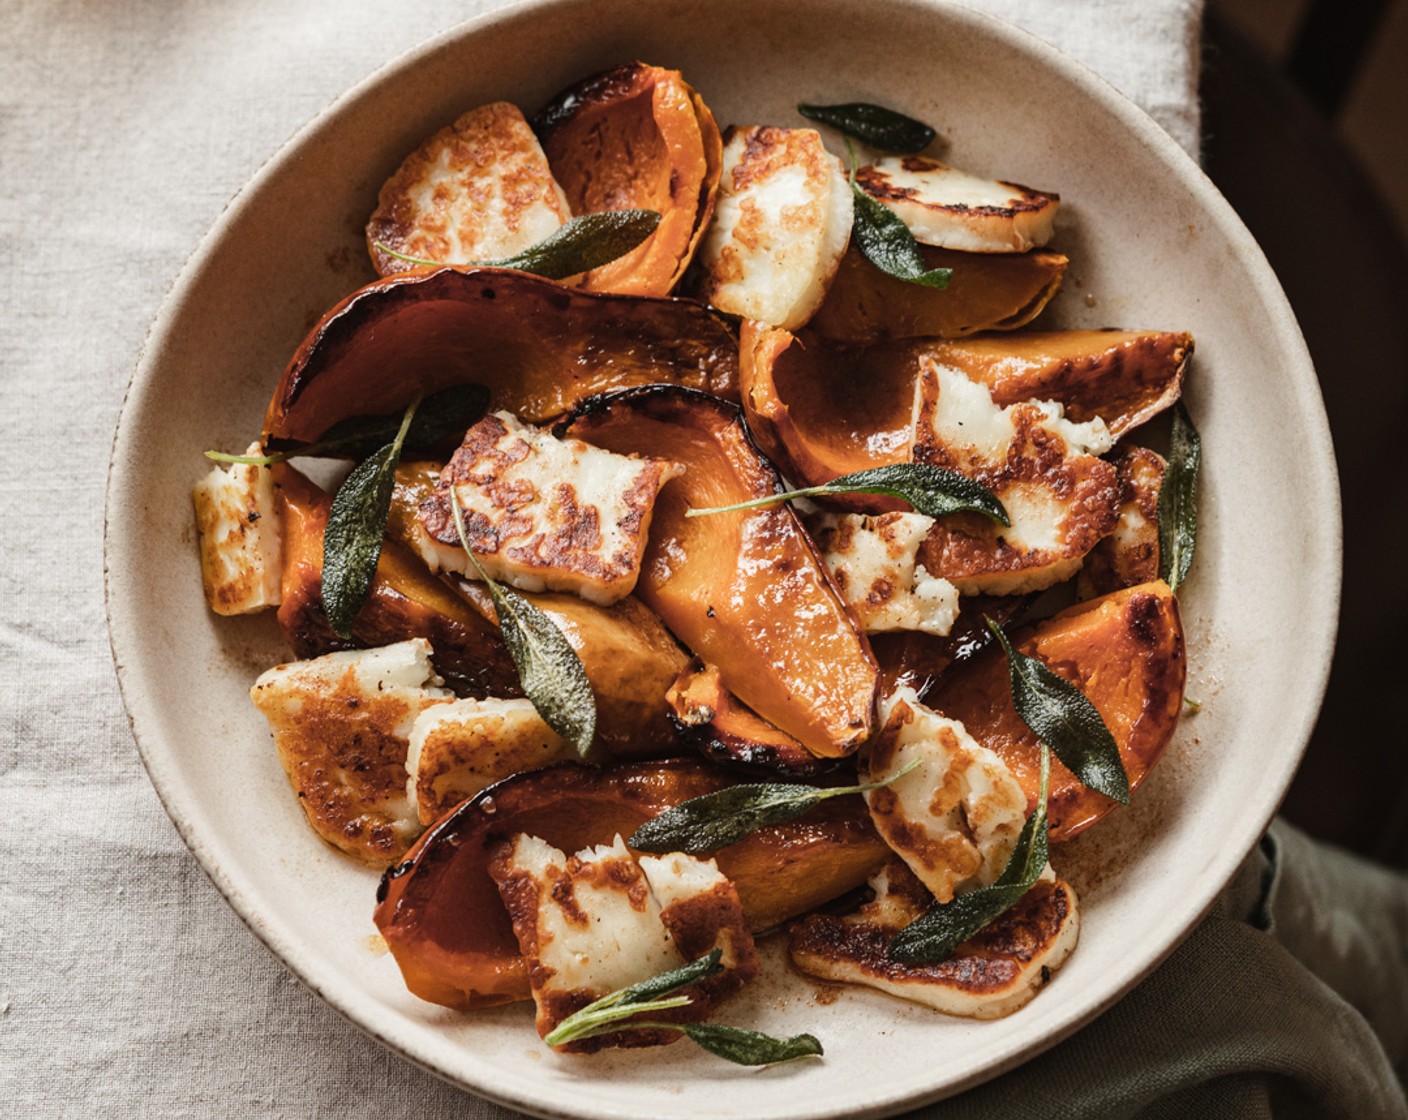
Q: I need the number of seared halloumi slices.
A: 13